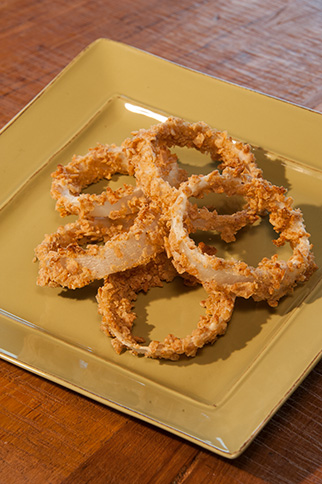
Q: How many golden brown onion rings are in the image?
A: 5